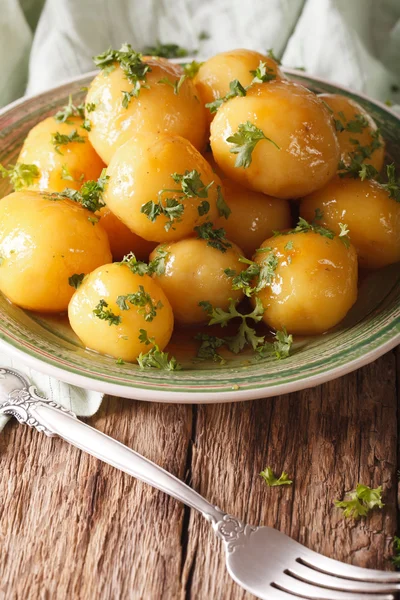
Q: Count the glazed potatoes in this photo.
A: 13